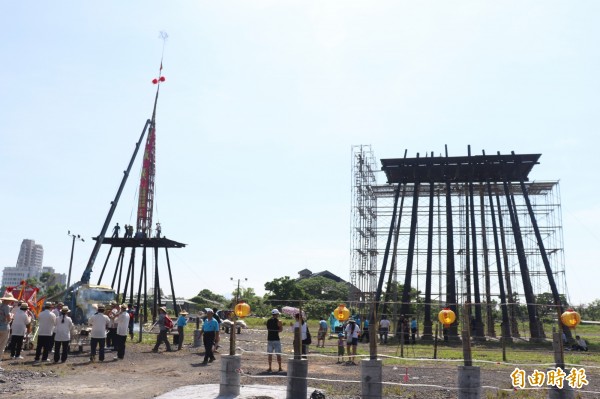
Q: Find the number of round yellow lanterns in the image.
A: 4